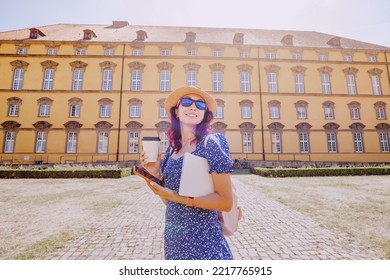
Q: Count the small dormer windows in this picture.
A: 7